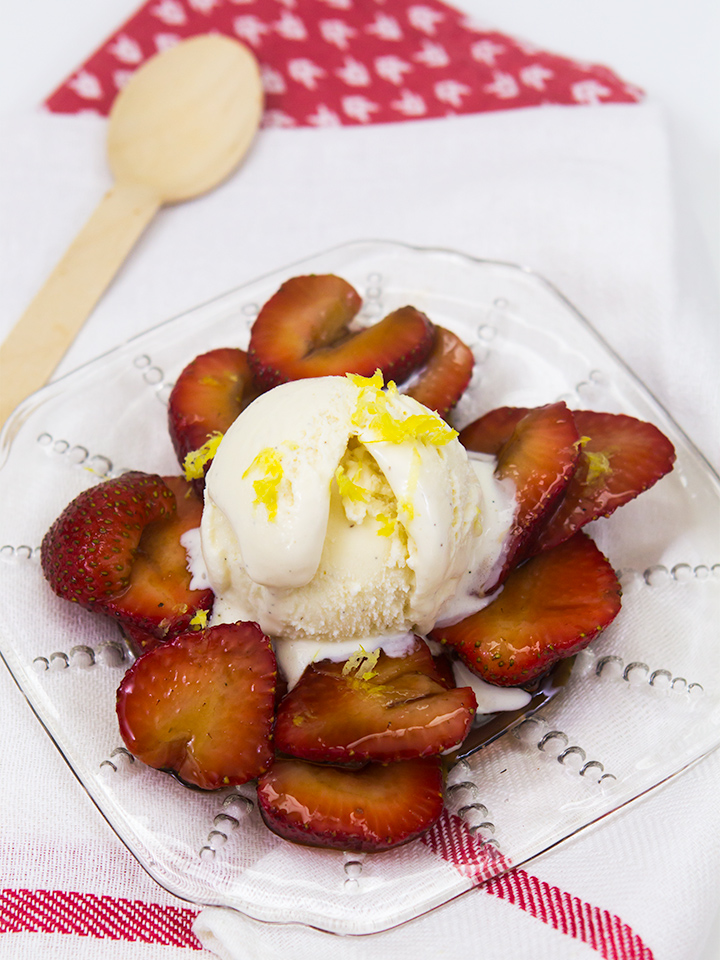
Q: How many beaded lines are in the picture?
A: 15